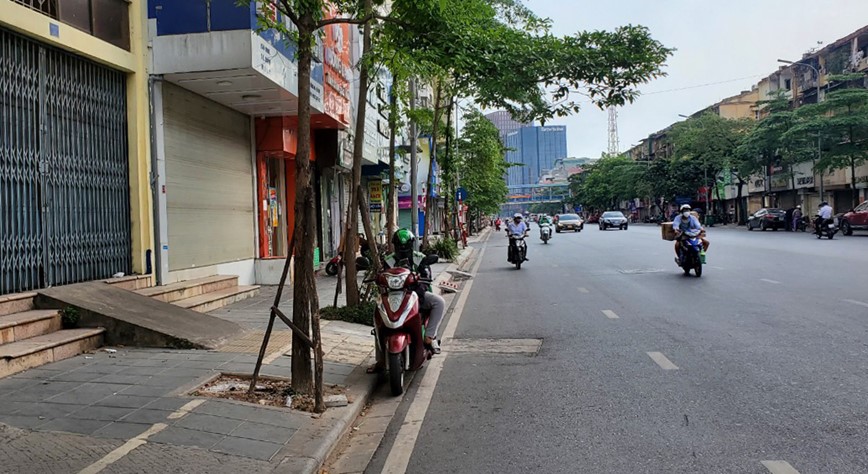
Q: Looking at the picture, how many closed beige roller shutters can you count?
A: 1